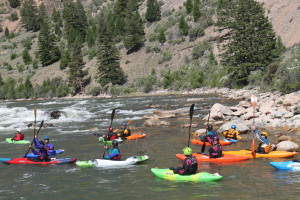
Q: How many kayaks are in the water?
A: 12